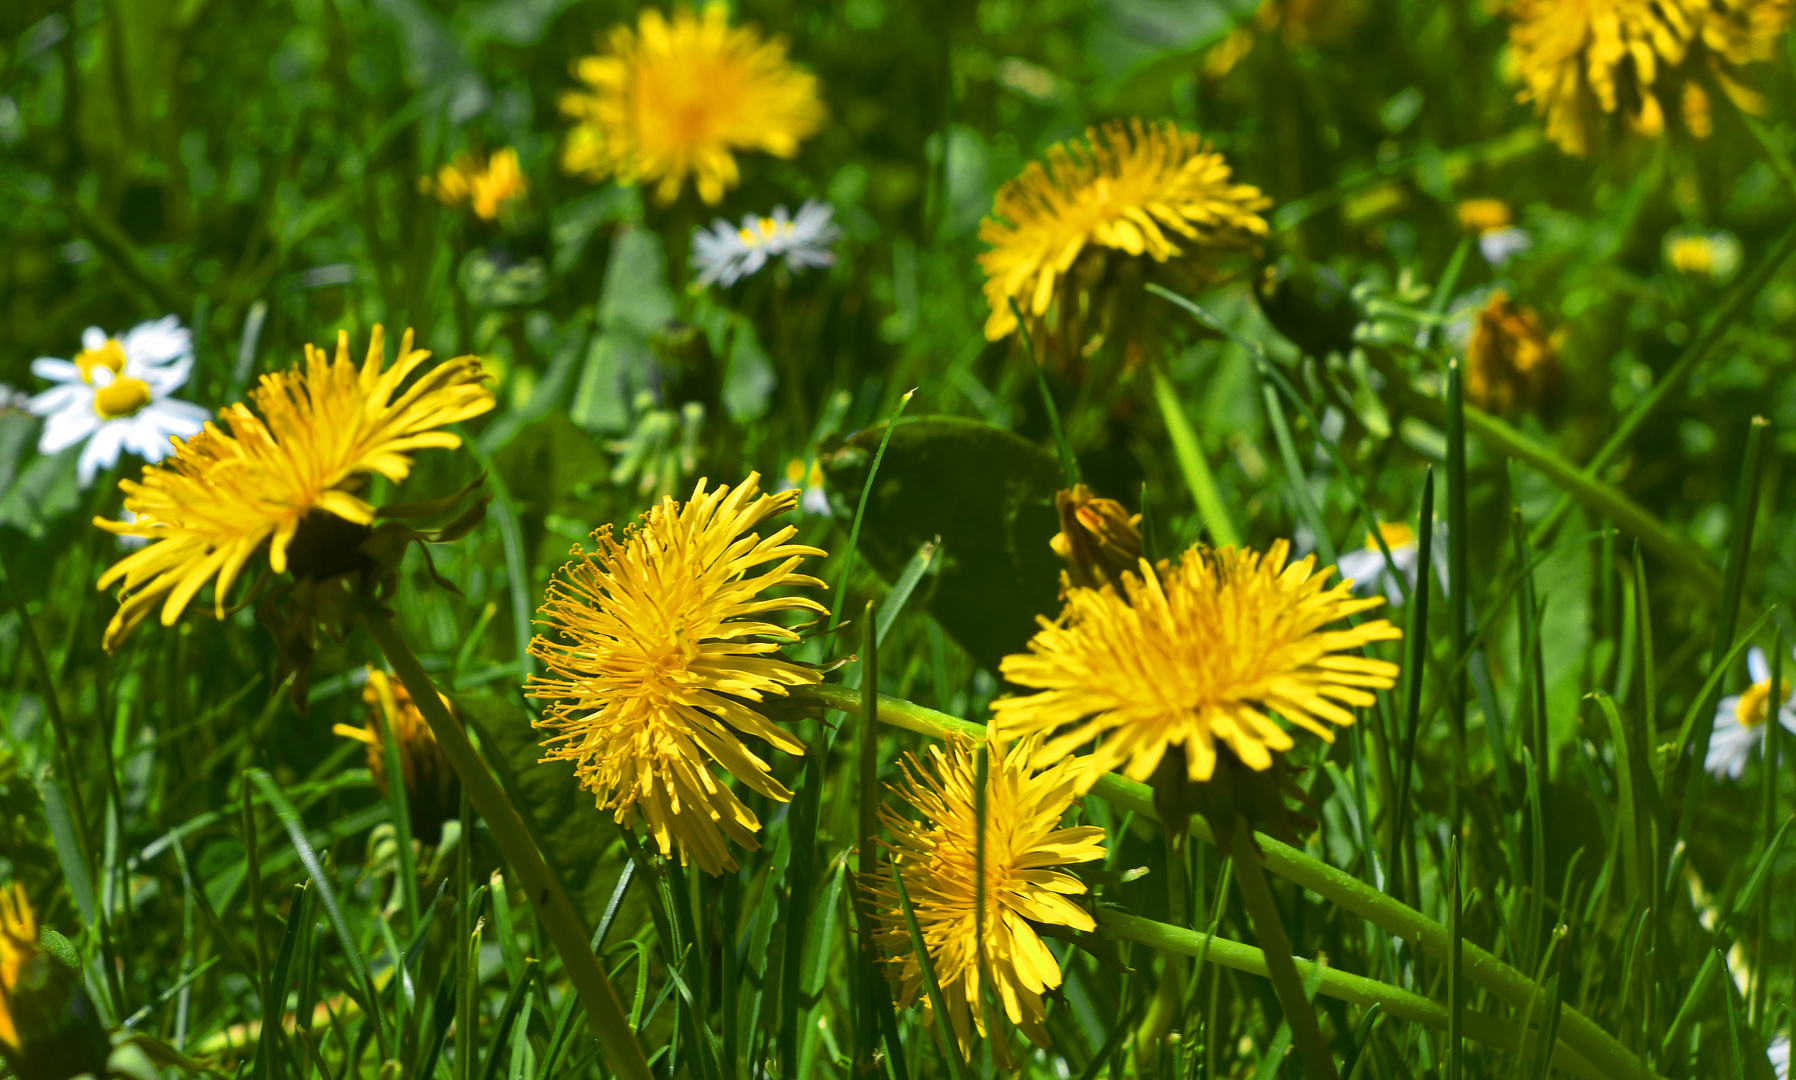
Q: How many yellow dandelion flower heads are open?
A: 7